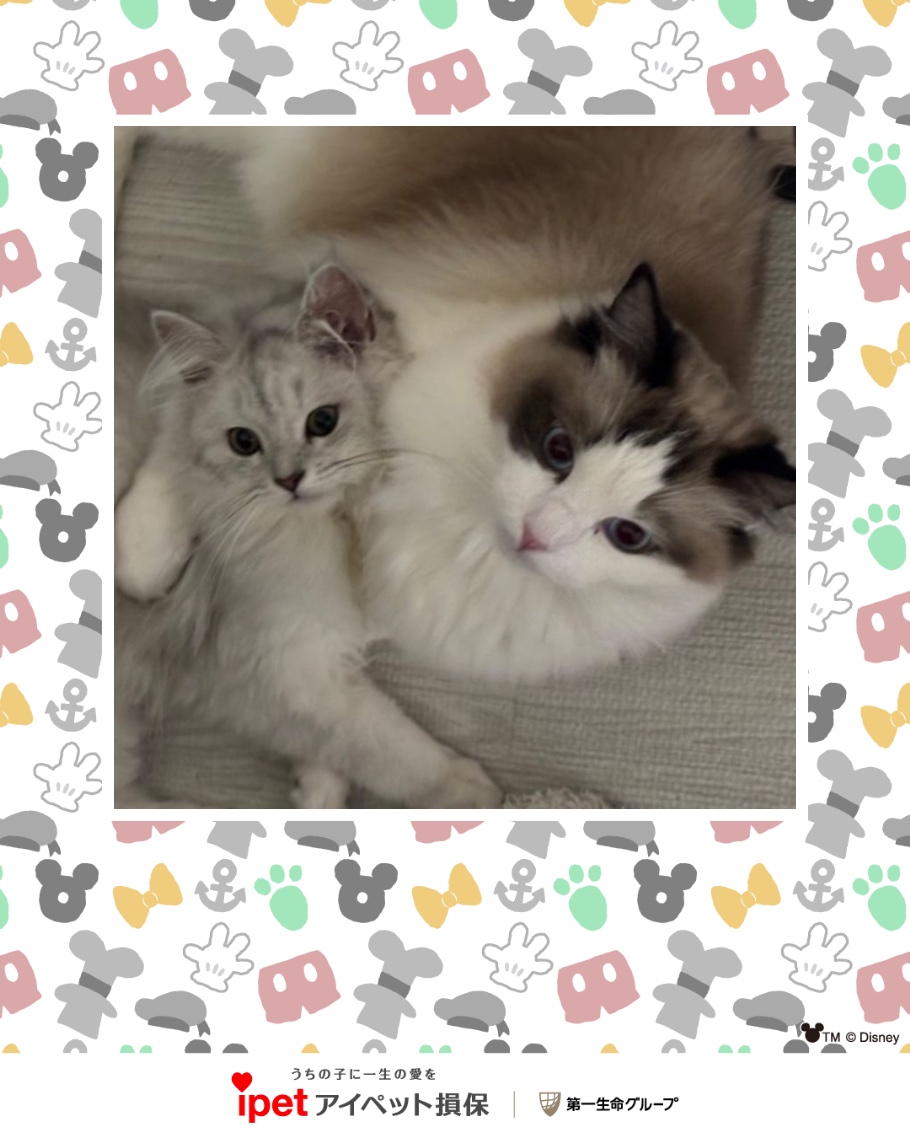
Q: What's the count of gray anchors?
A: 7